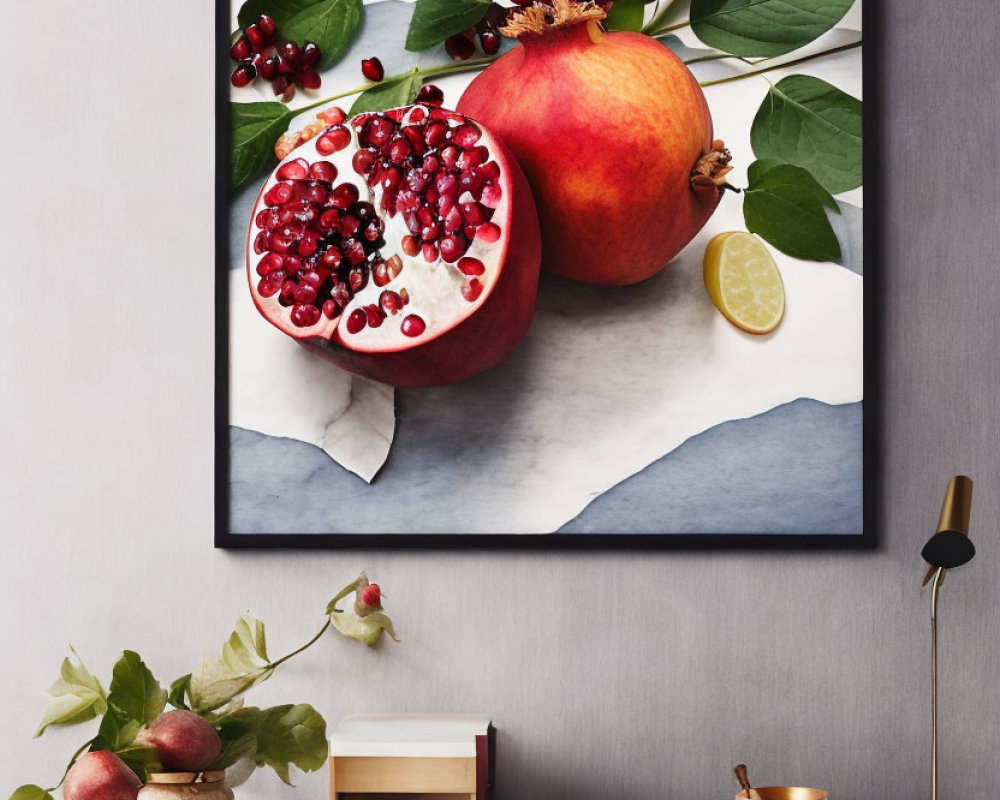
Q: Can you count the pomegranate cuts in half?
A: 1